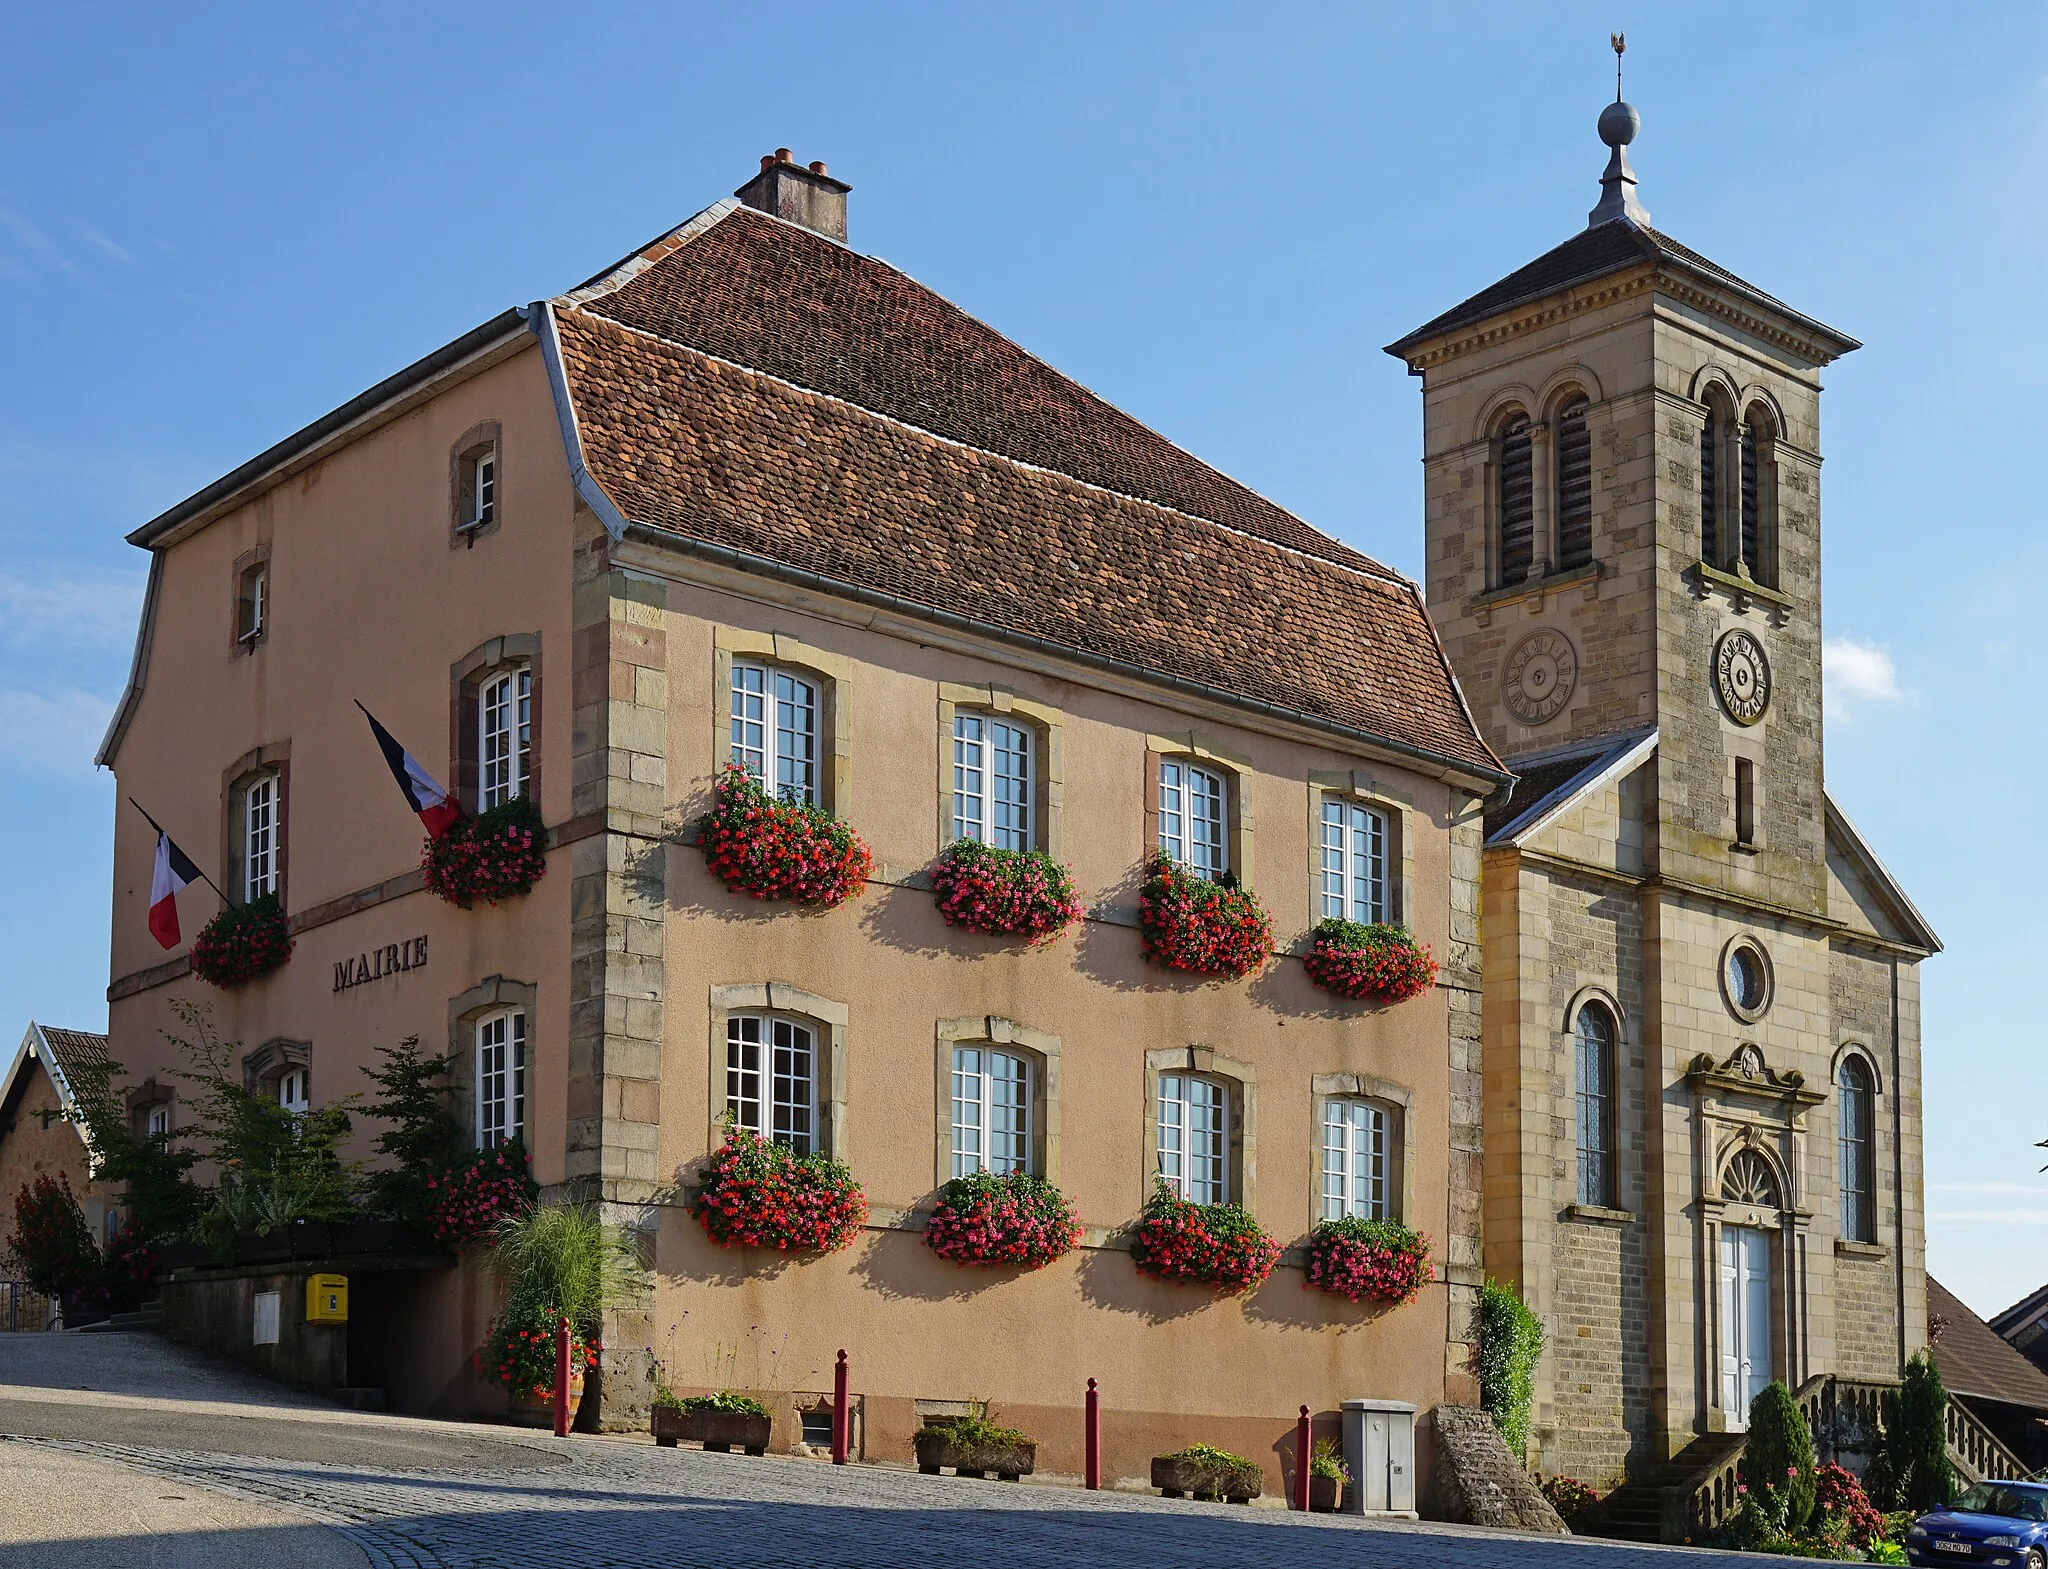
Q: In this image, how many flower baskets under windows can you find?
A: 11